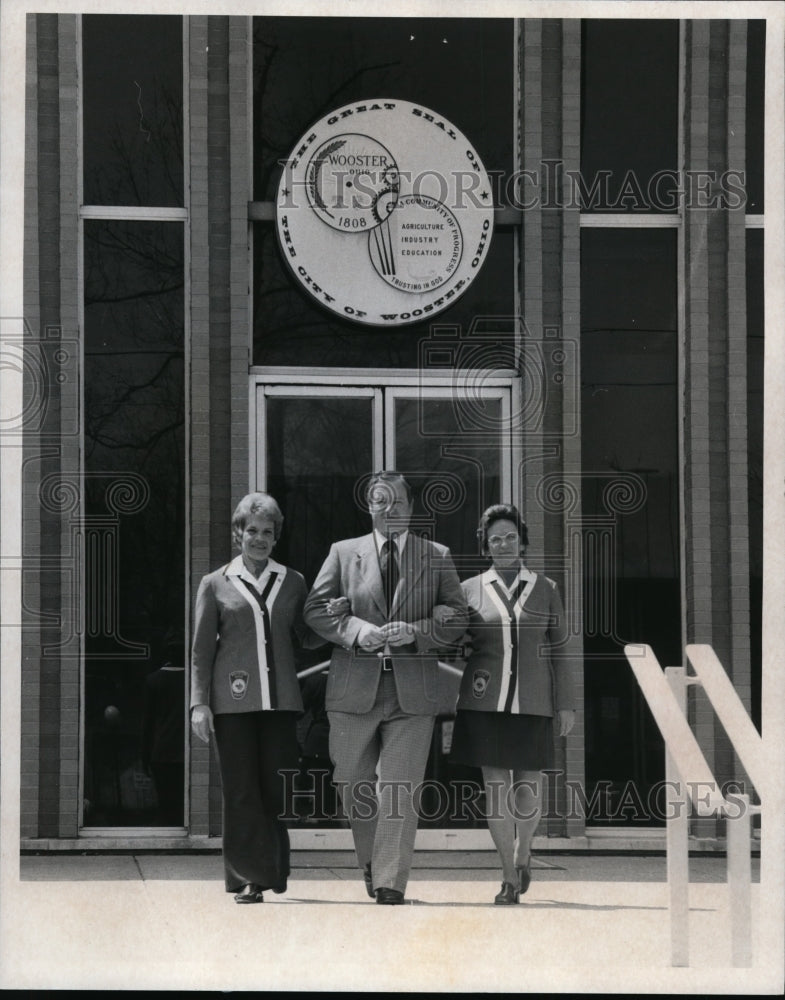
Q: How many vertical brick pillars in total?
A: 4